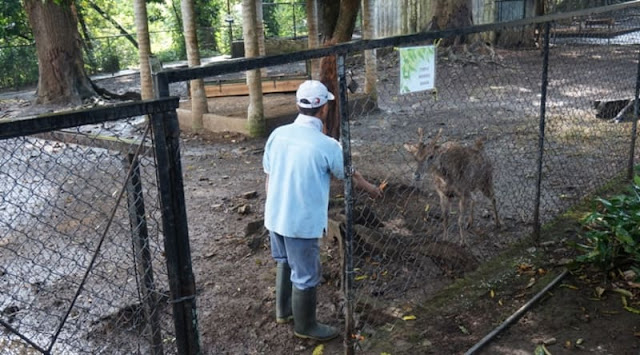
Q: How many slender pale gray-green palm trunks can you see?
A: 6